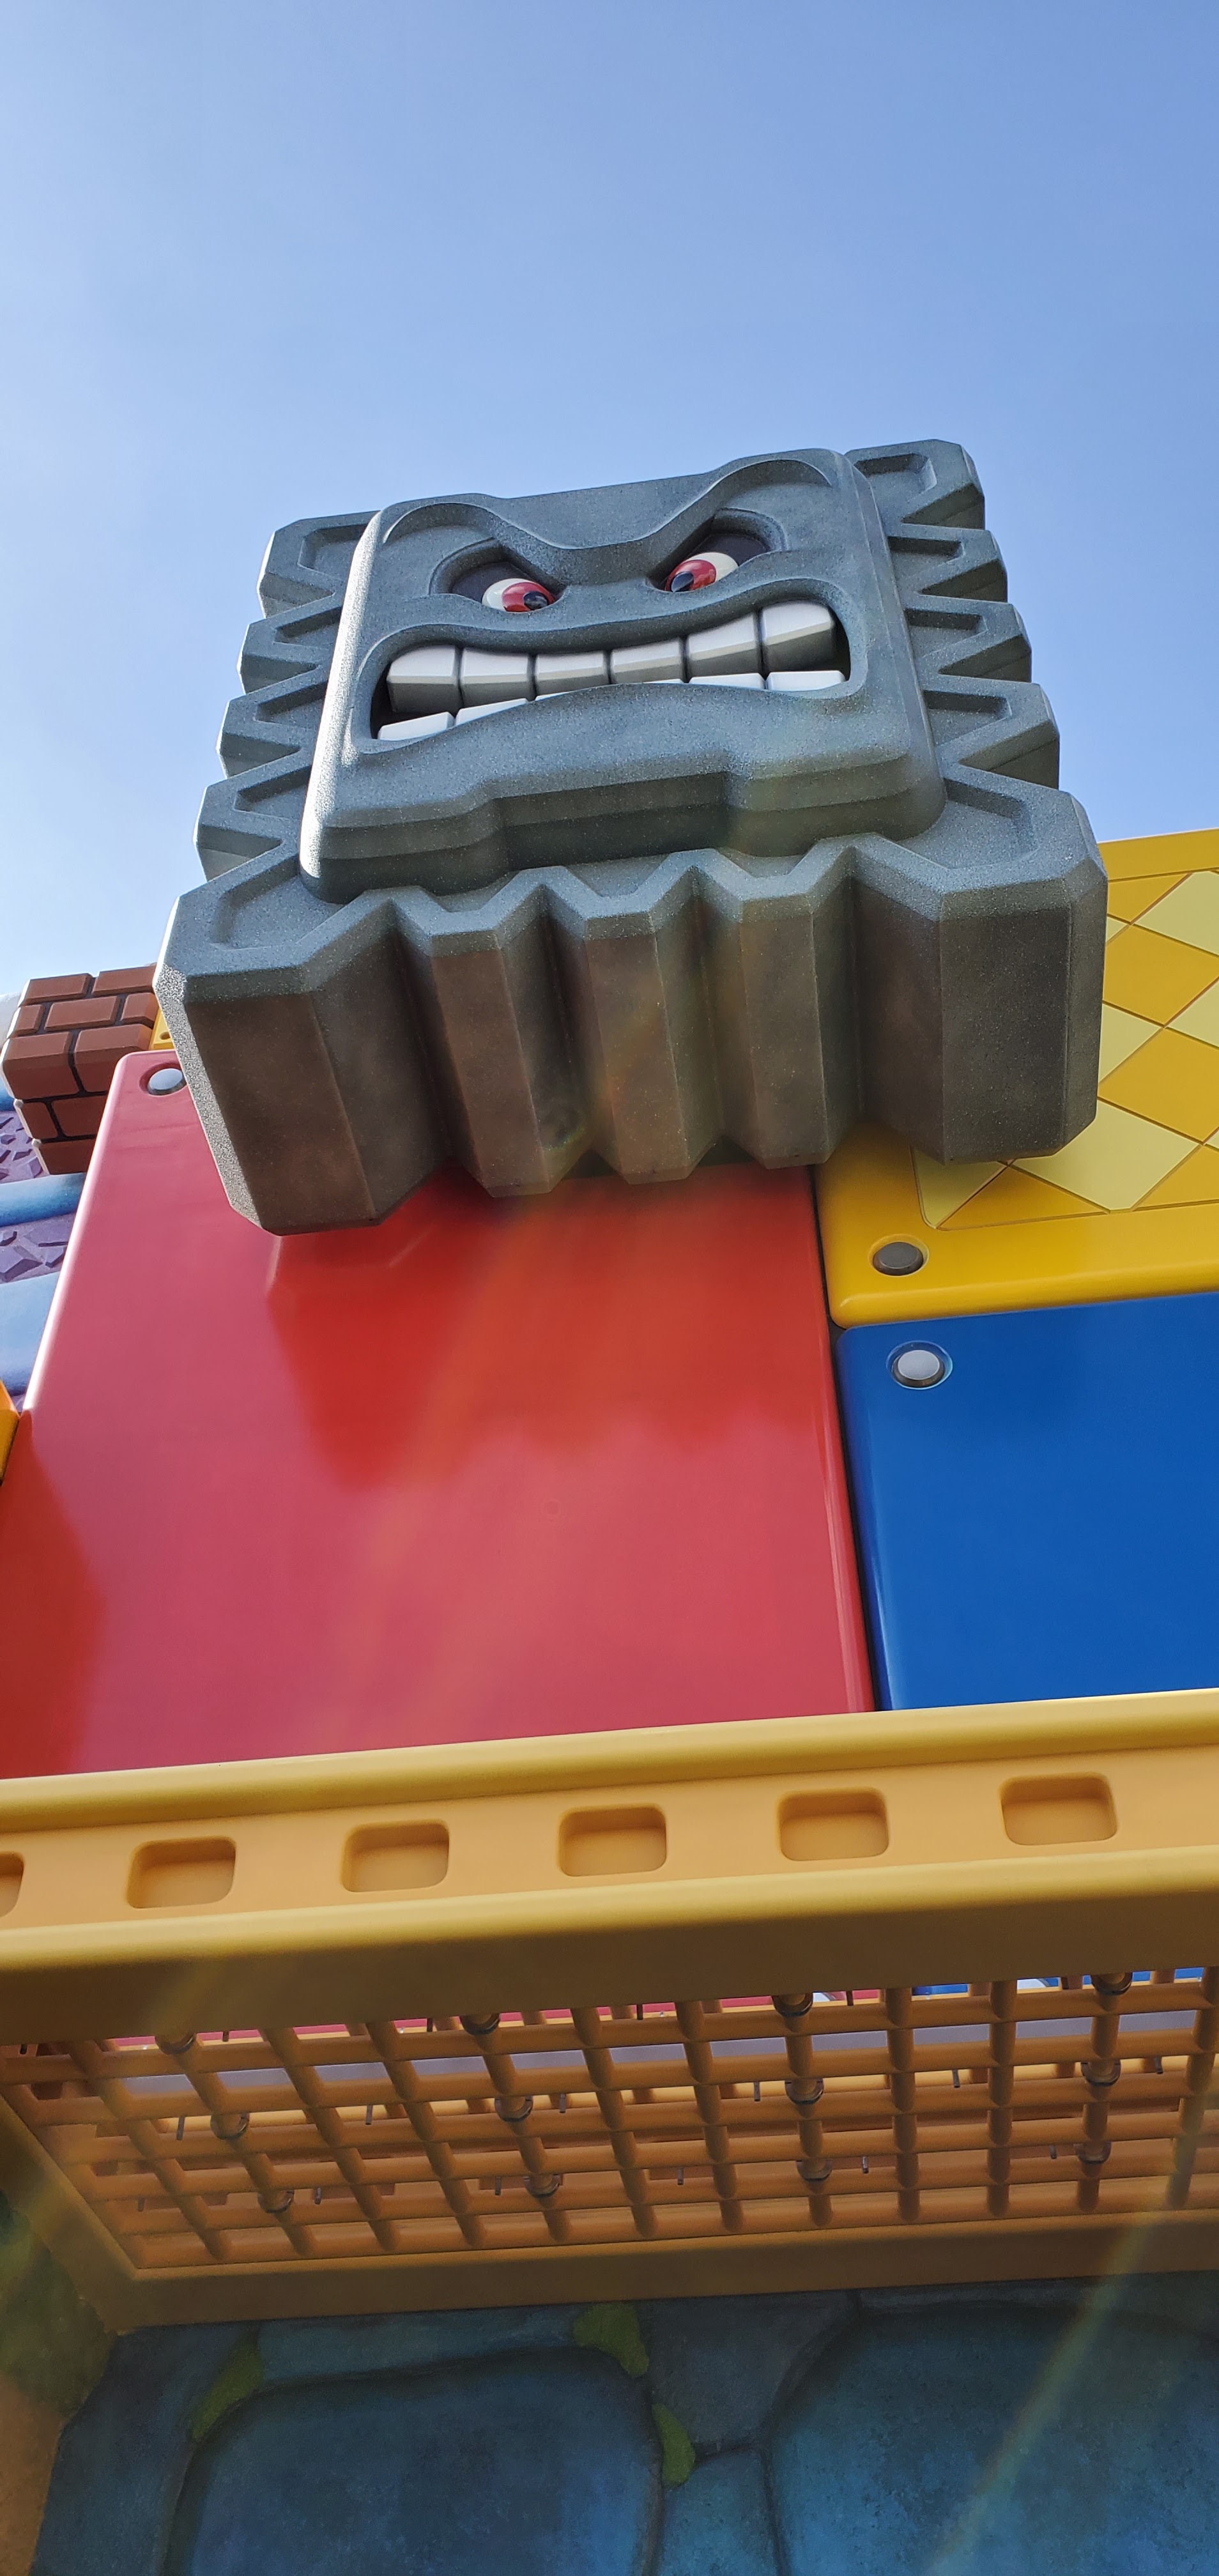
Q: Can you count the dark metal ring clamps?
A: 12